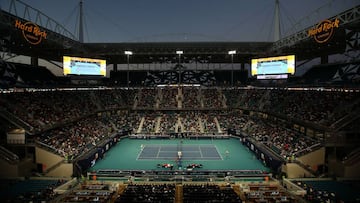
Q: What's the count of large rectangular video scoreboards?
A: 2